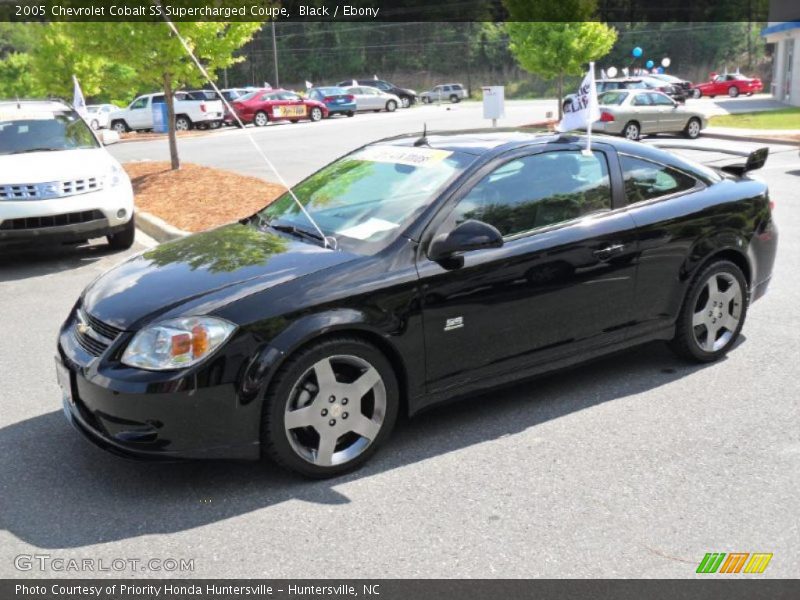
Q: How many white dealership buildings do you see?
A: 1